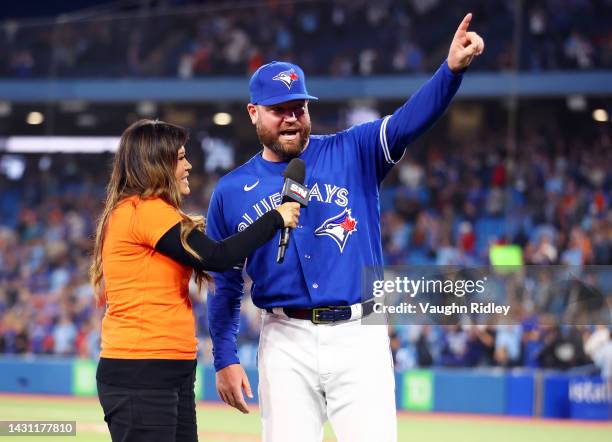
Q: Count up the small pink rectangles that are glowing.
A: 0